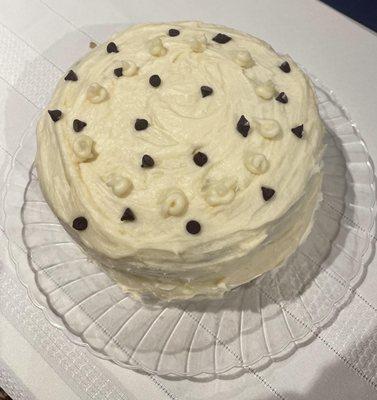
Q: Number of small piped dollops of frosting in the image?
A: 12